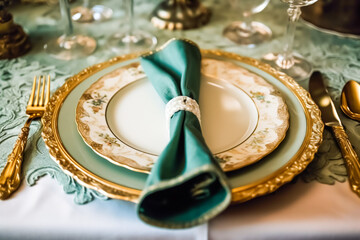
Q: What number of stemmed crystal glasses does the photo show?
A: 5